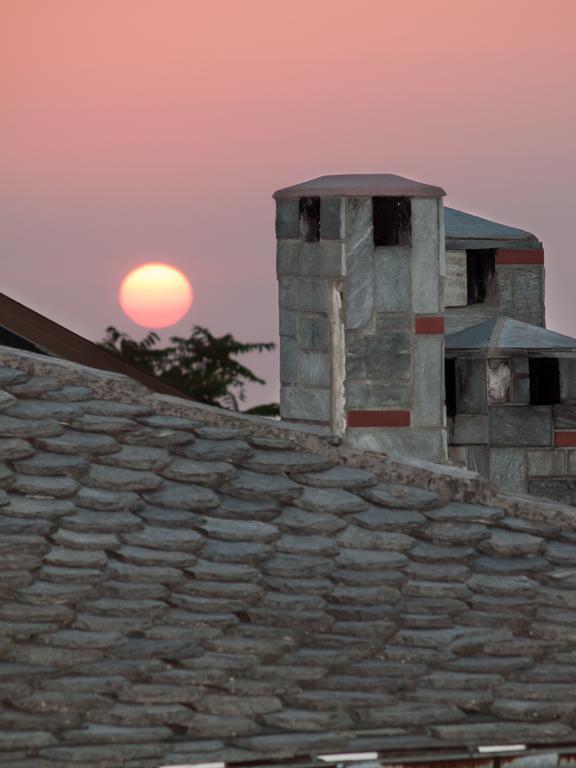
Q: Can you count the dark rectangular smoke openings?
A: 5